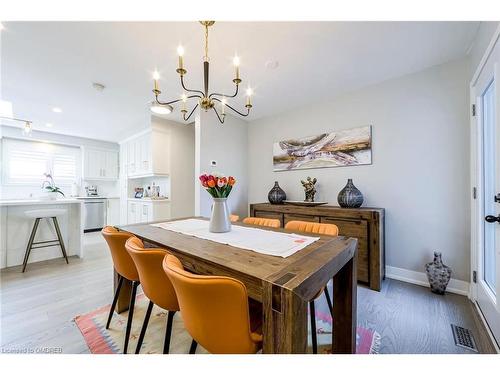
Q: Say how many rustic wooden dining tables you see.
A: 1